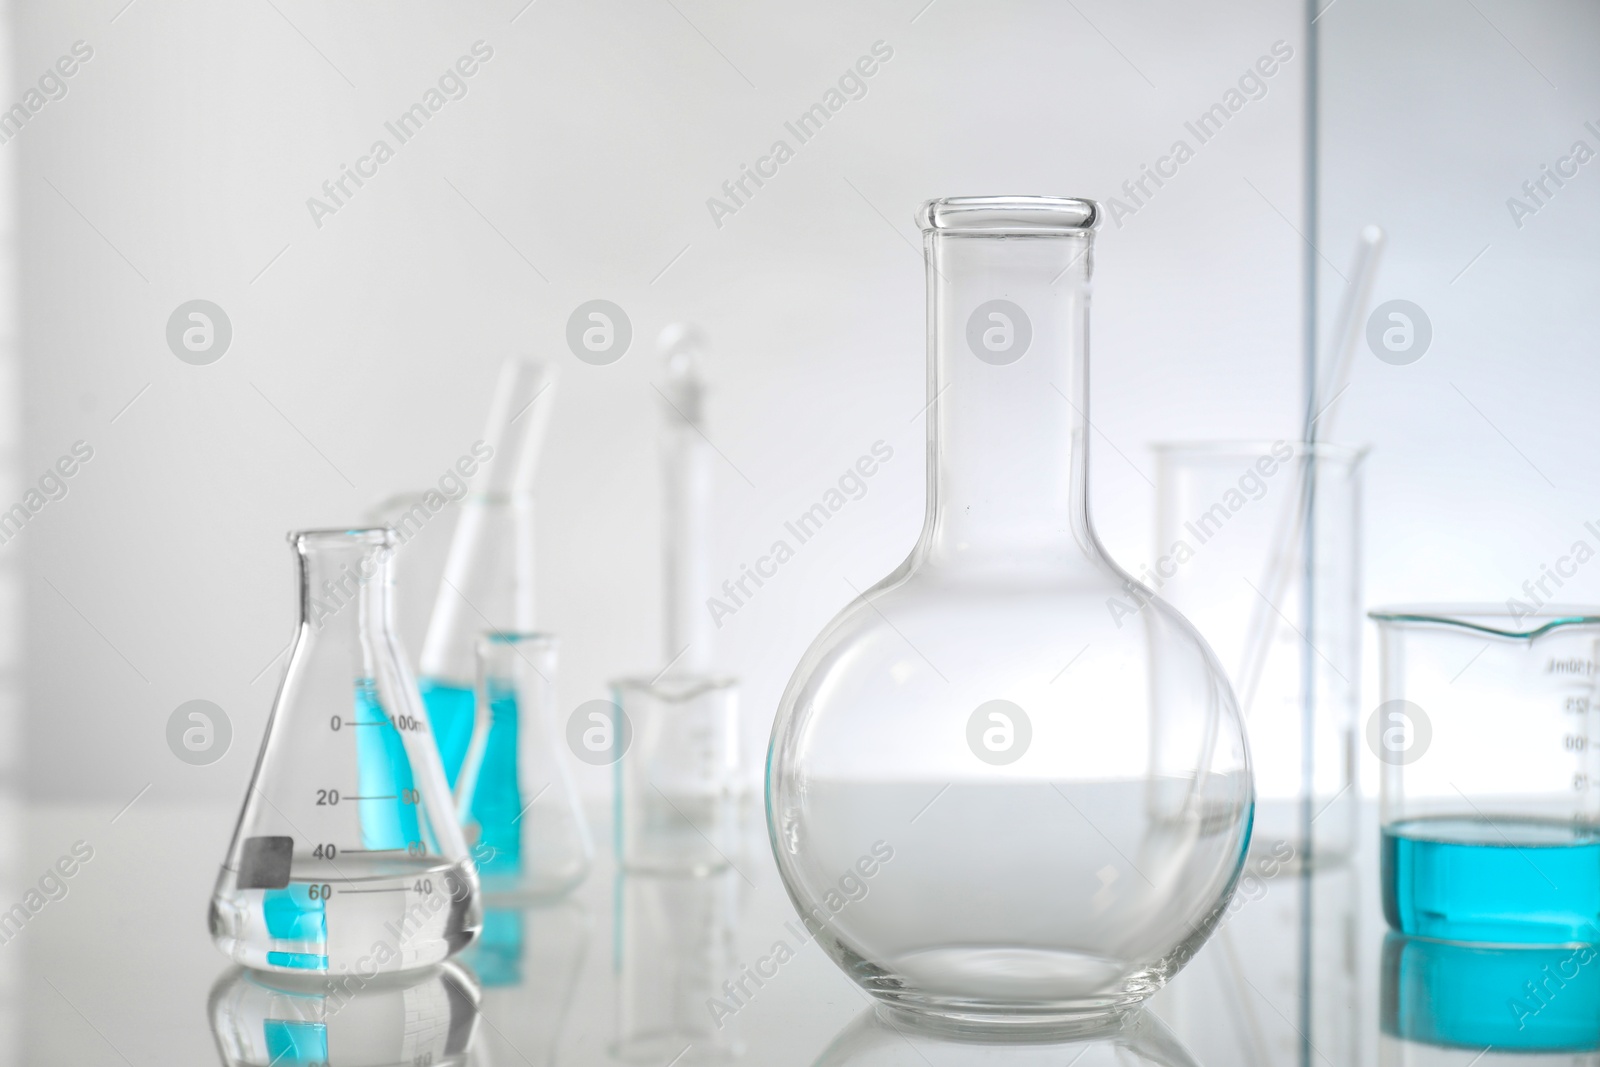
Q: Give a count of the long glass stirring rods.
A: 1